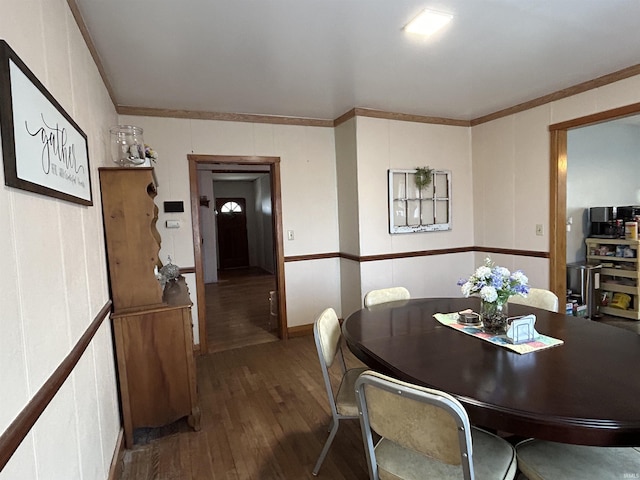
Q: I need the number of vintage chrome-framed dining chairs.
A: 5